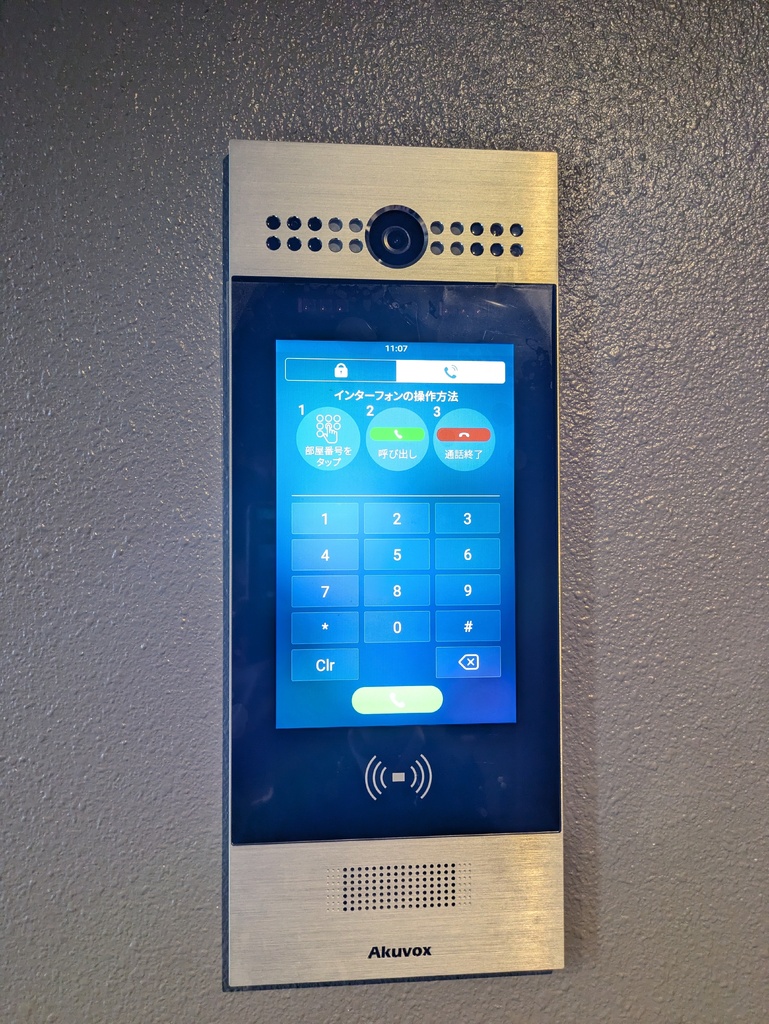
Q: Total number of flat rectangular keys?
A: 14